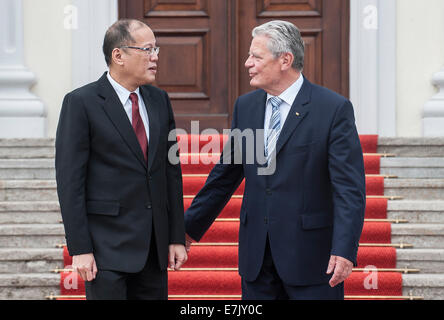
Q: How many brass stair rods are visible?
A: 7